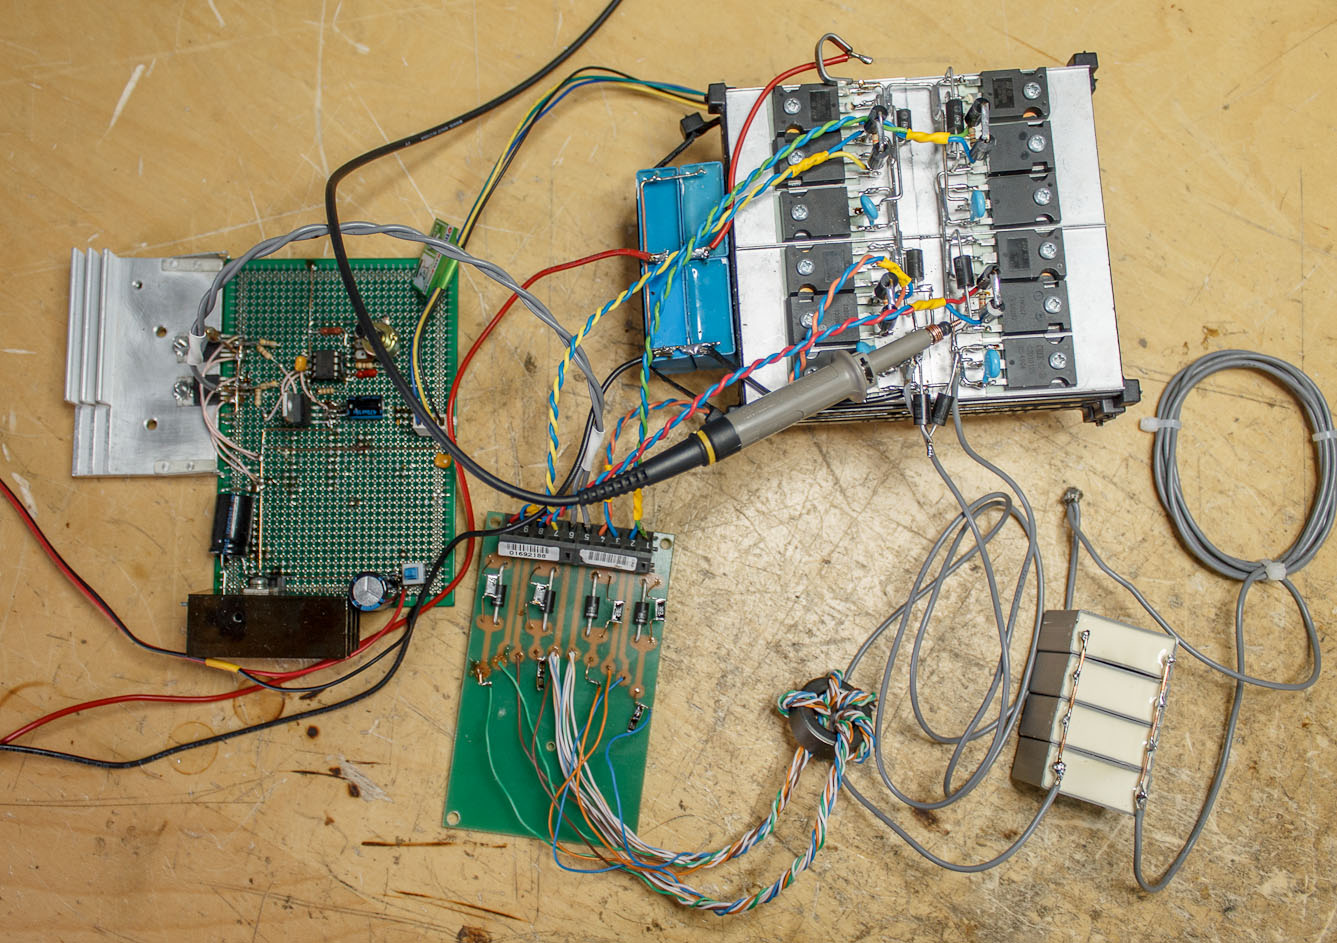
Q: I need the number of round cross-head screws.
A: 12